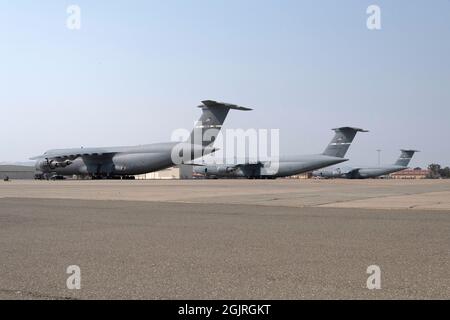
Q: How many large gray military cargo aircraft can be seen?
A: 3